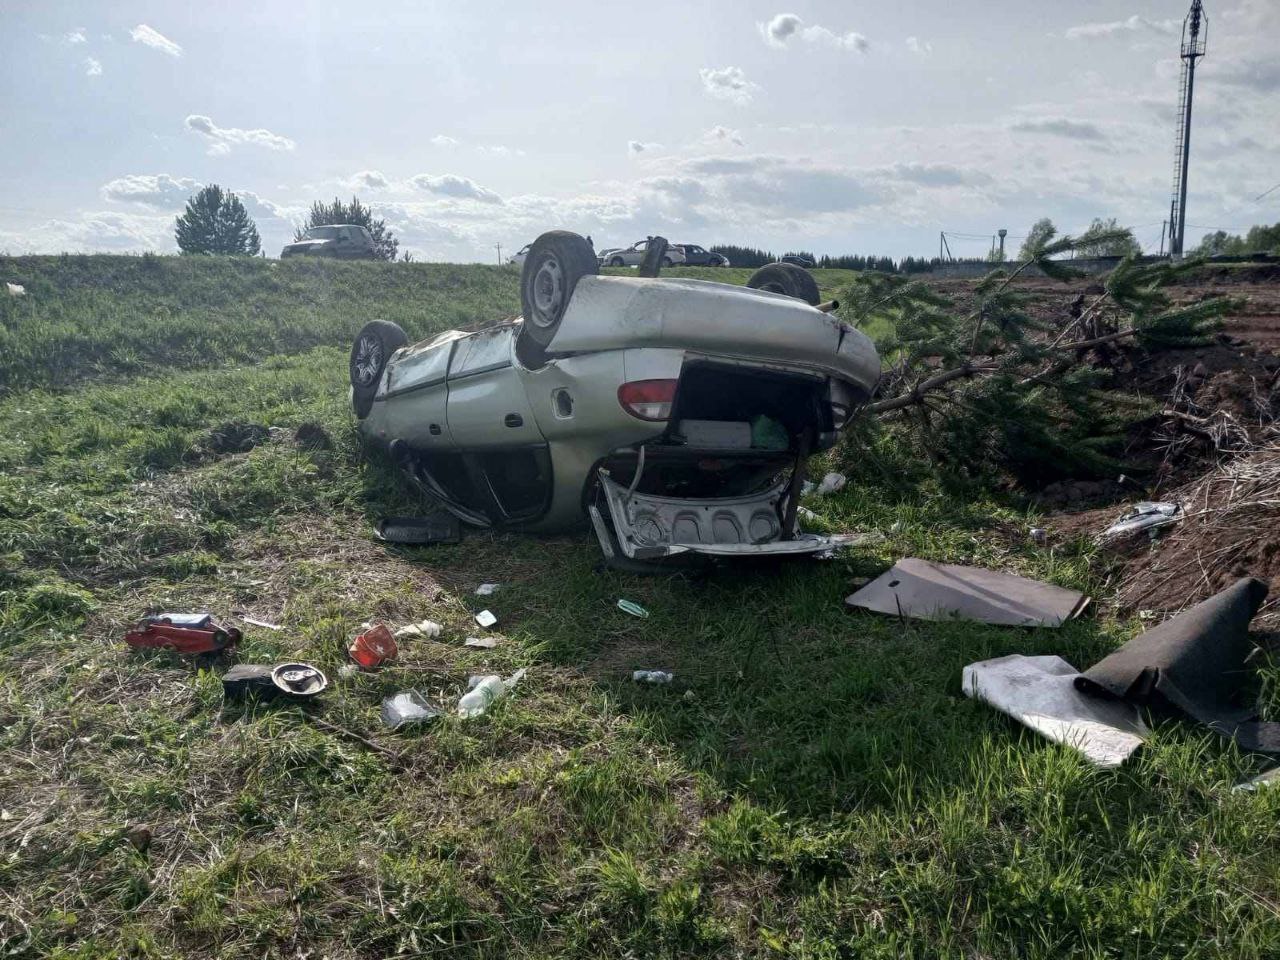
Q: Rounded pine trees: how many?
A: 2